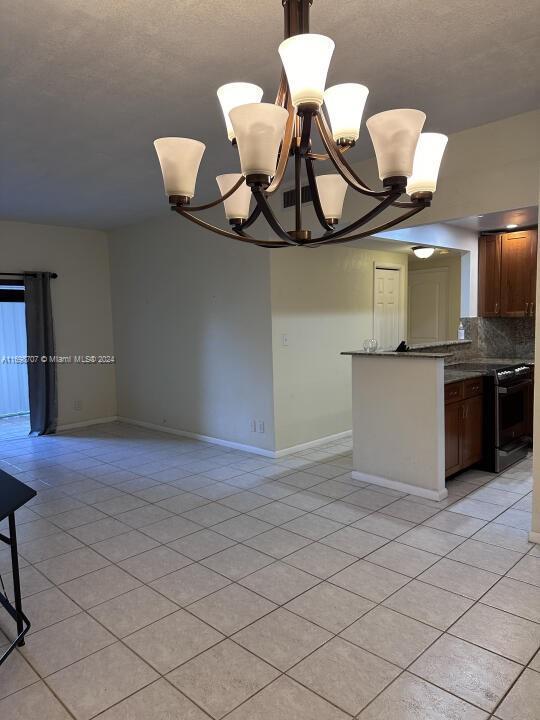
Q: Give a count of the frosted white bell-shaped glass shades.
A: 9